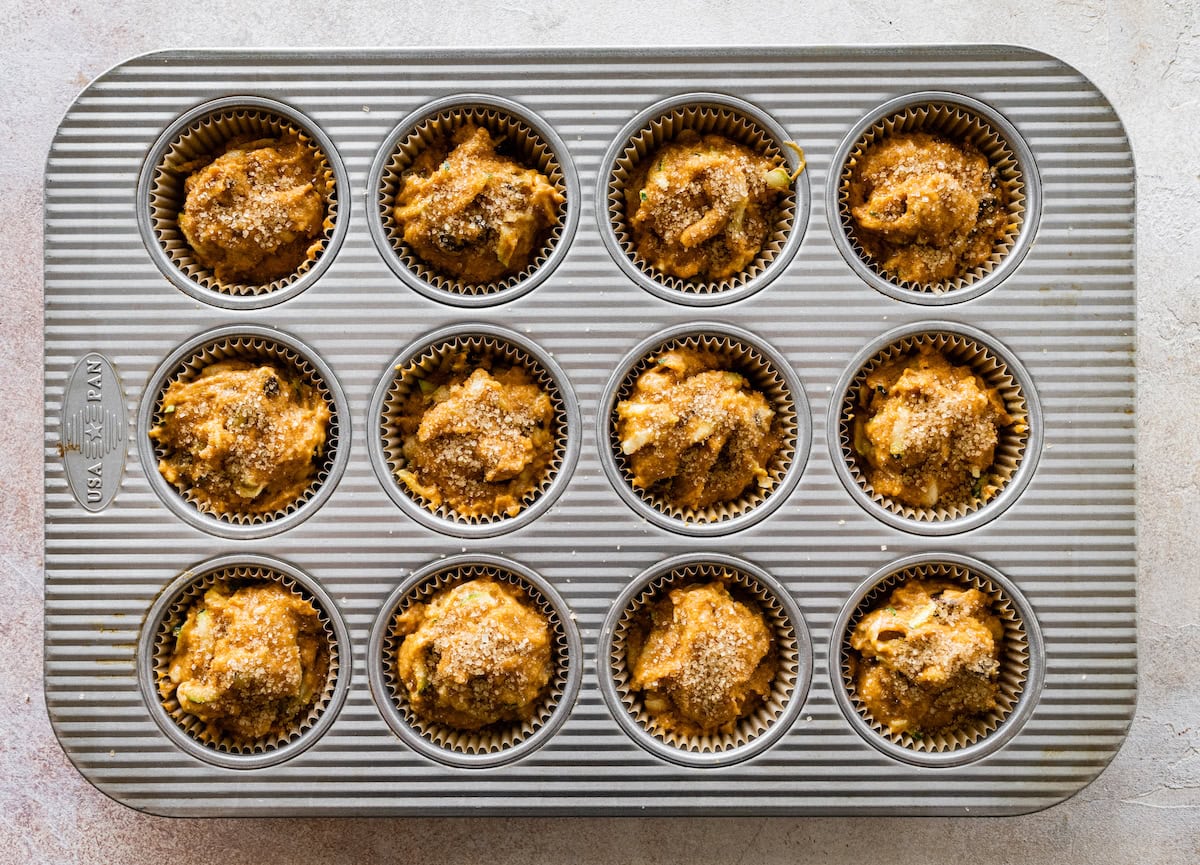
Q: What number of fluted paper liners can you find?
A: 12